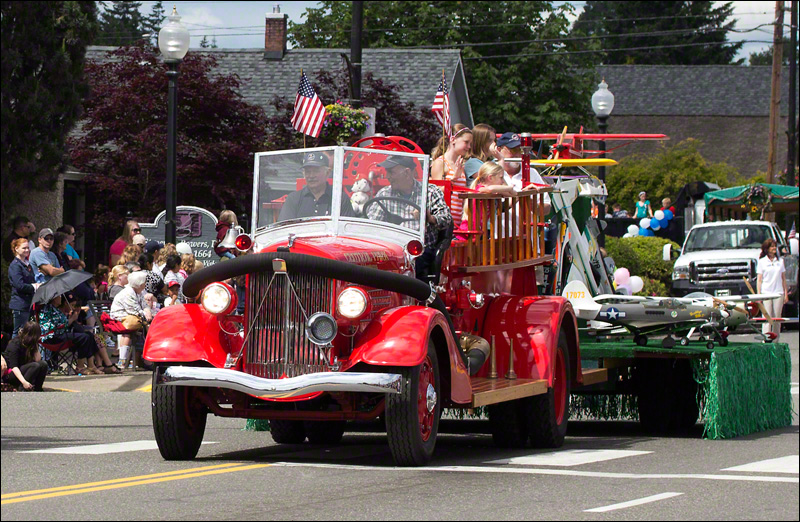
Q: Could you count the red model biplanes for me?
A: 1